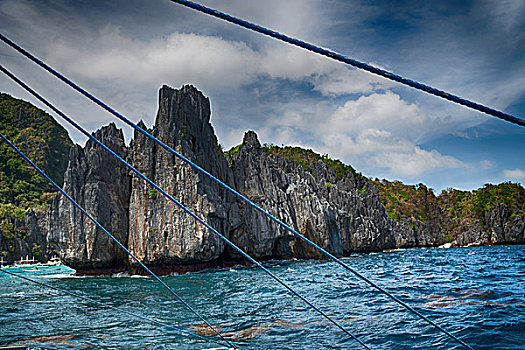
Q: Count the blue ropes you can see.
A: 5